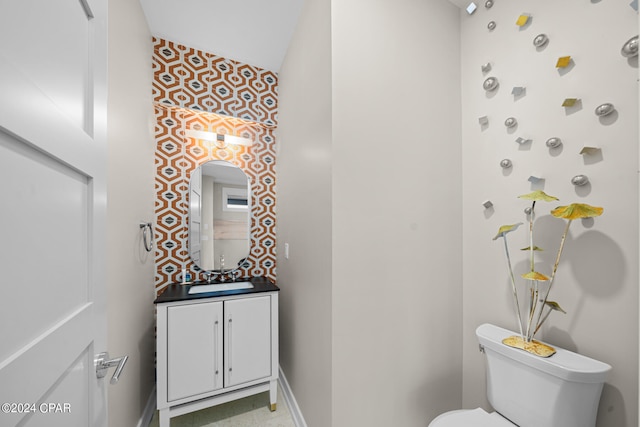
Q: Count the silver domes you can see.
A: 11